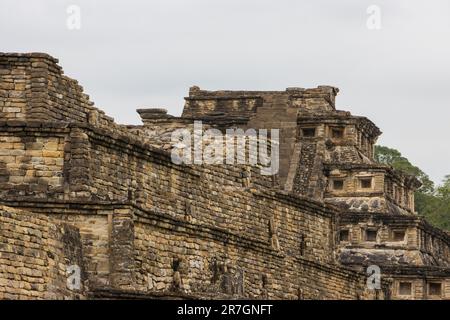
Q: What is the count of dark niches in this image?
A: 9